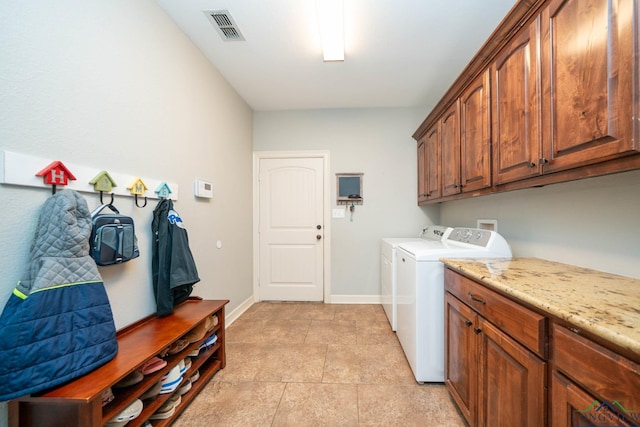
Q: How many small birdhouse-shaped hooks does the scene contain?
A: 4